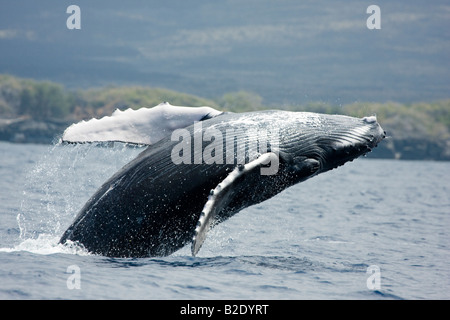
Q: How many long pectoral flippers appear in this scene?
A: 2